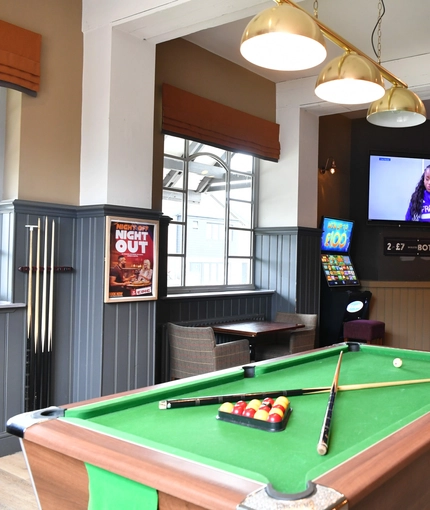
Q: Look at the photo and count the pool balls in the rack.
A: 15